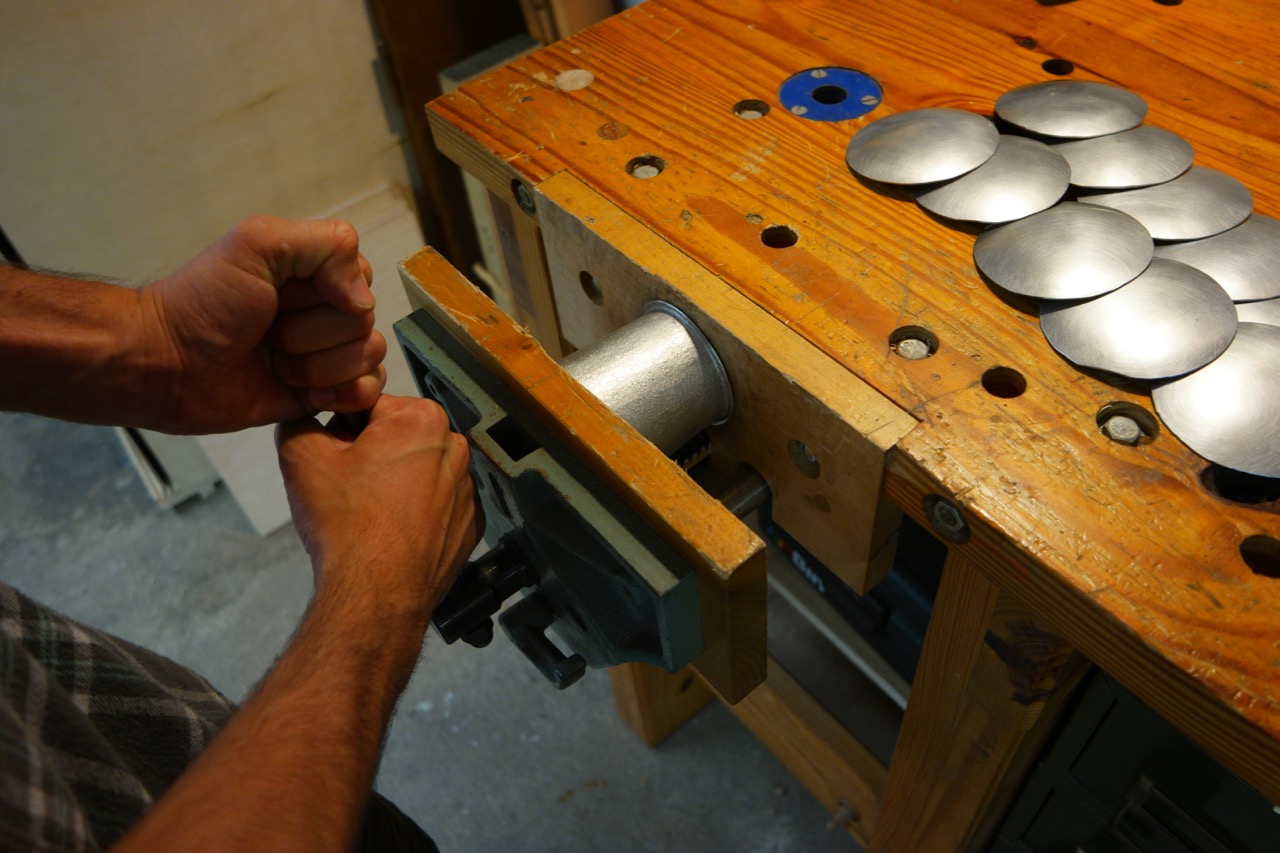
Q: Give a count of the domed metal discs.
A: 10